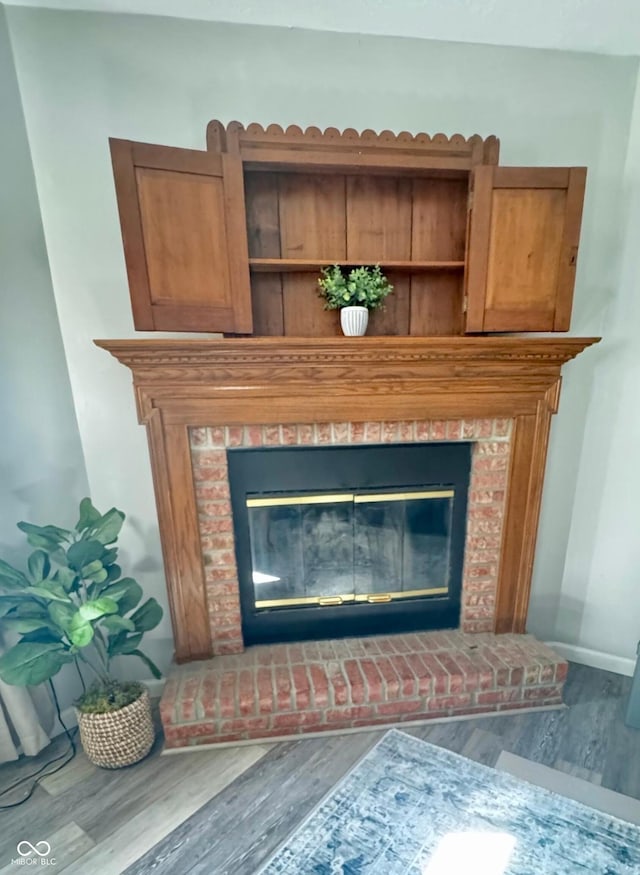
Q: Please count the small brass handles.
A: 2